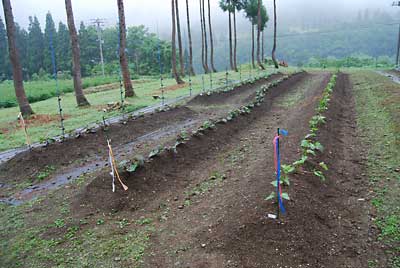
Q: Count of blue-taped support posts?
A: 1